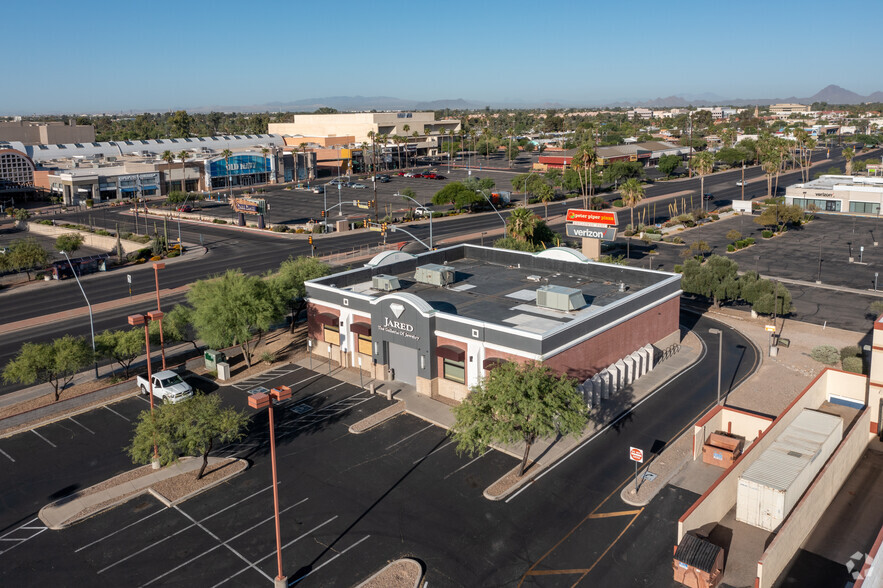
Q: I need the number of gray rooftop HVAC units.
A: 3